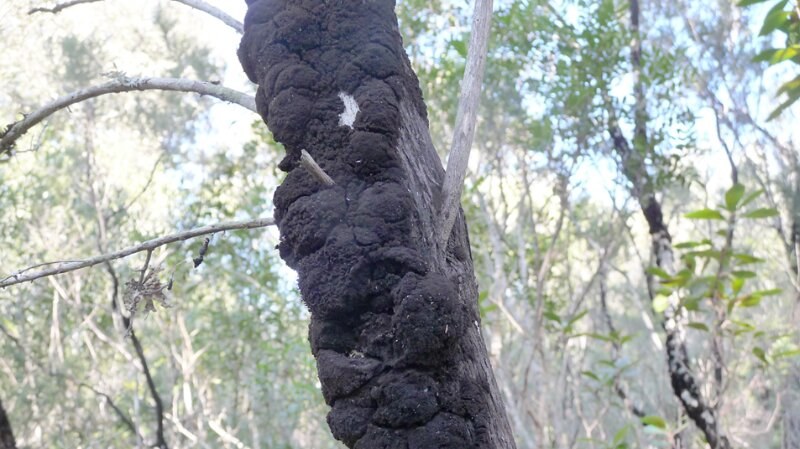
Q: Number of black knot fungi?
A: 1